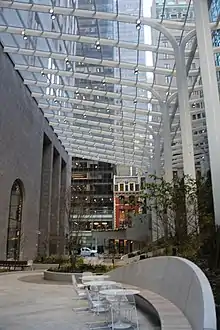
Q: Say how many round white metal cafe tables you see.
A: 3